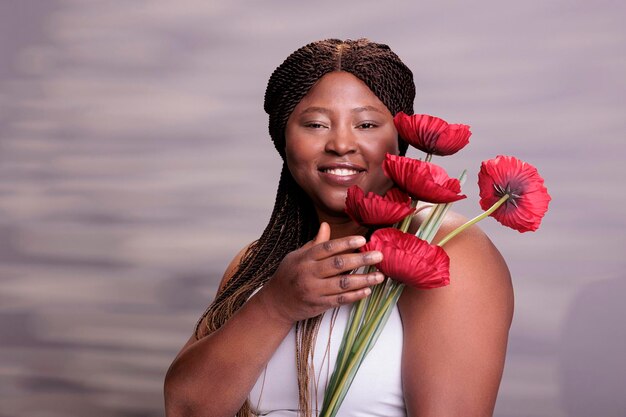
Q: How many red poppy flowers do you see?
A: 5